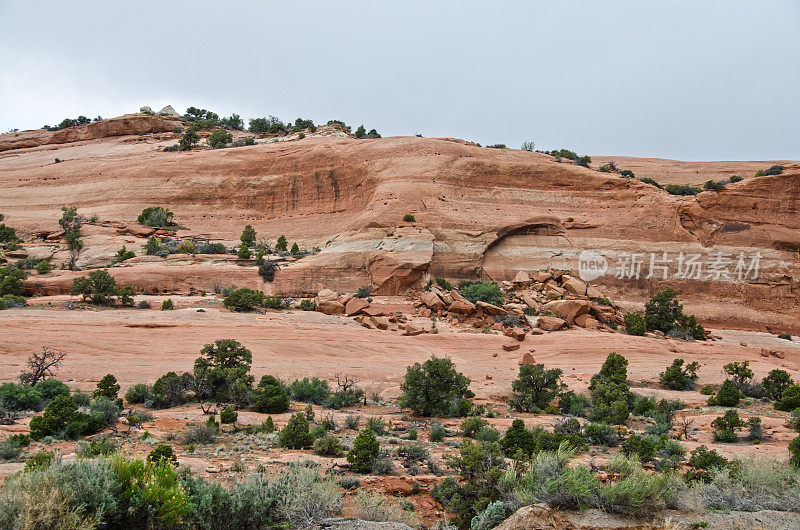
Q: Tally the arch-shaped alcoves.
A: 1